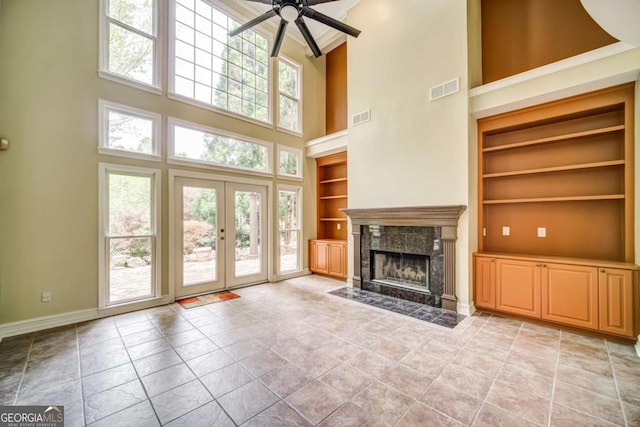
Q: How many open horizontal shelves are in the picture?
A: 6